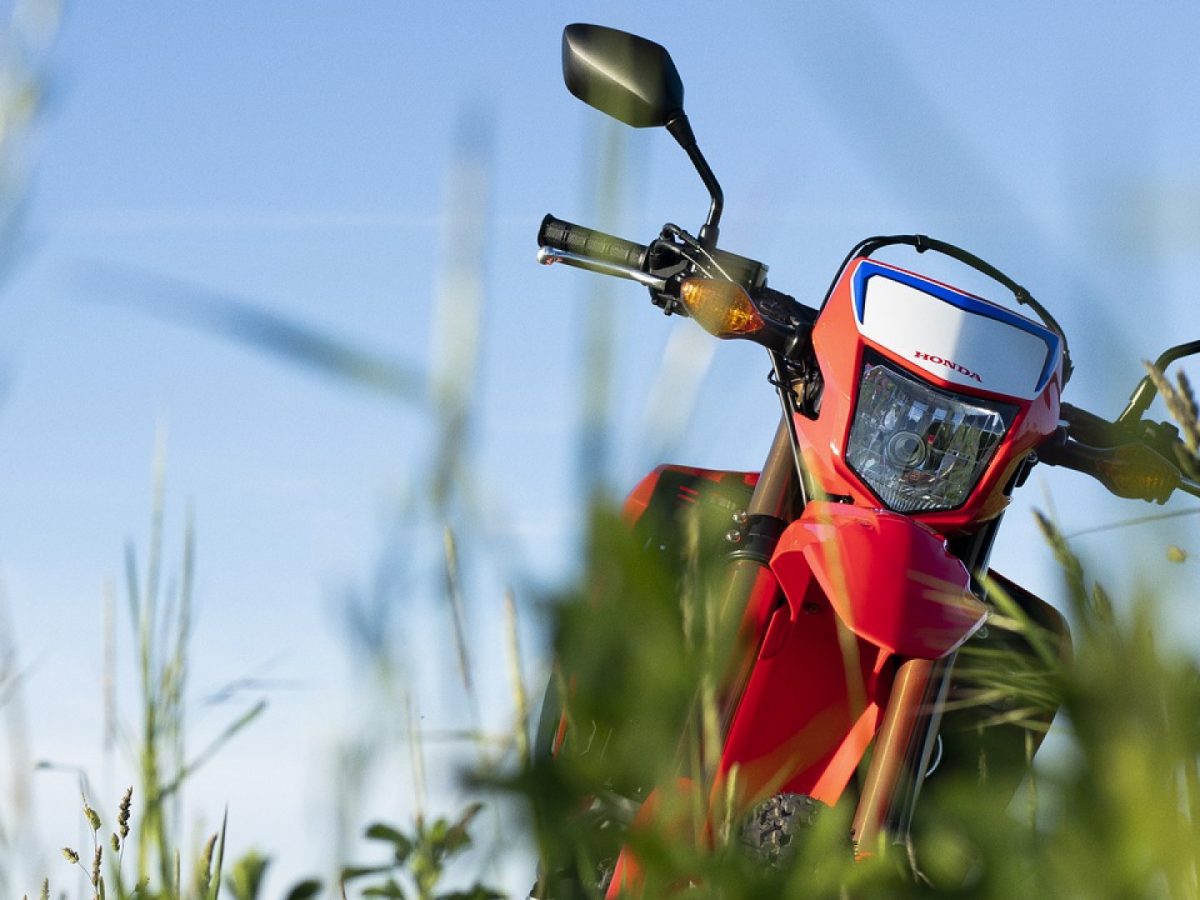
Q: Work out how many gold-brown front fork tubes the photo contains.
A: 2